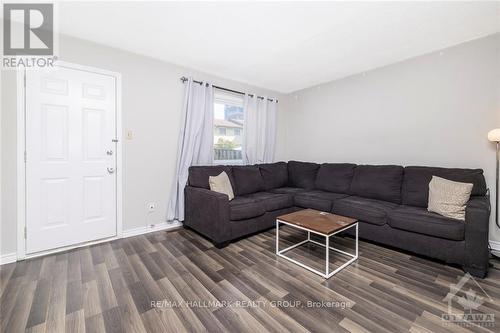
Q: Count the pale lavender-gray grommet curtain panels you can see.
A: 2